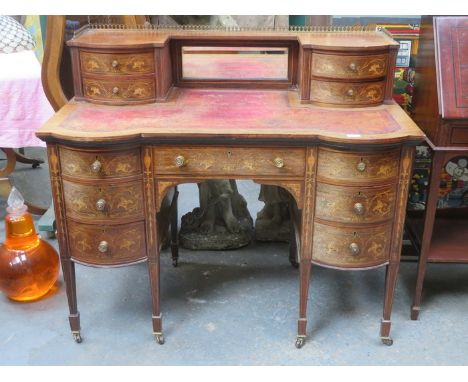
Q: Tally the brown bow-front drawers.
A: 10